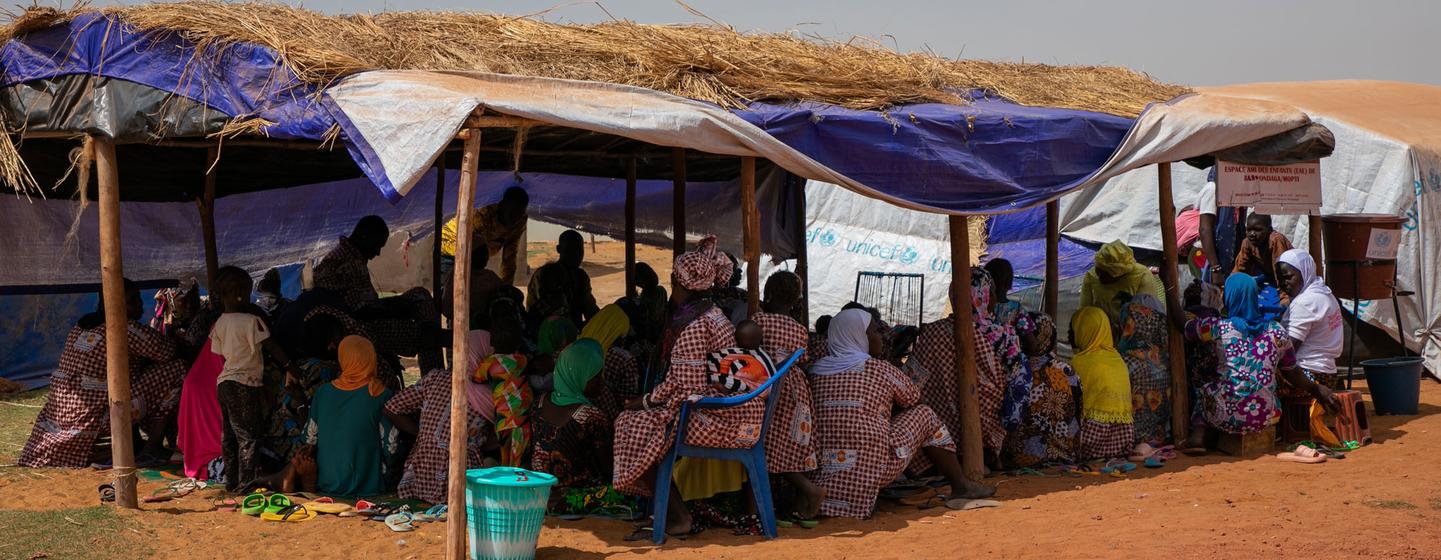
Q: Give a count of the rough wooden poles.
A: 12